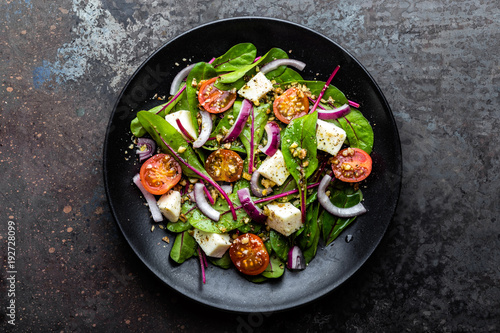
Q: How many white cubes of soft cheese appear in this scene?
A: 7